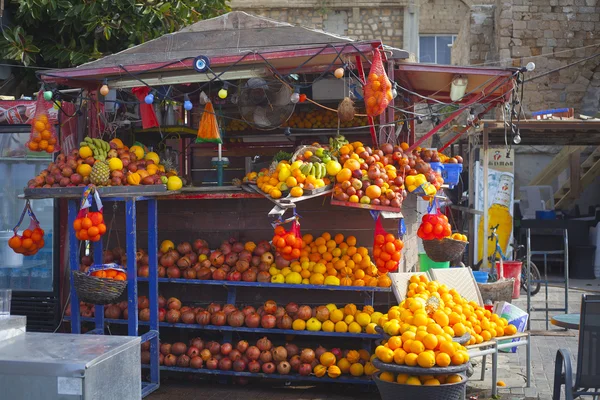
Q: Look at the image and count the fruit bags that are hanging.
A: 7